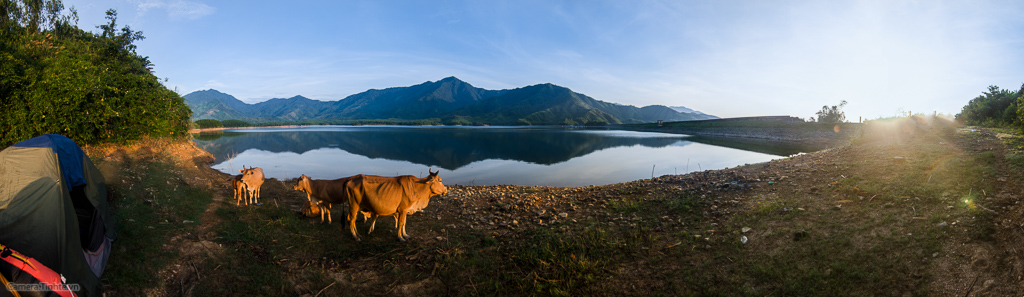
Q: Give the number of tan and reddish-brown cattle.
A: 5